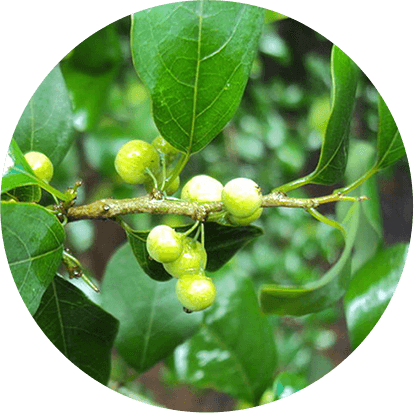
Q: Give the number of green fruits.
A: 10